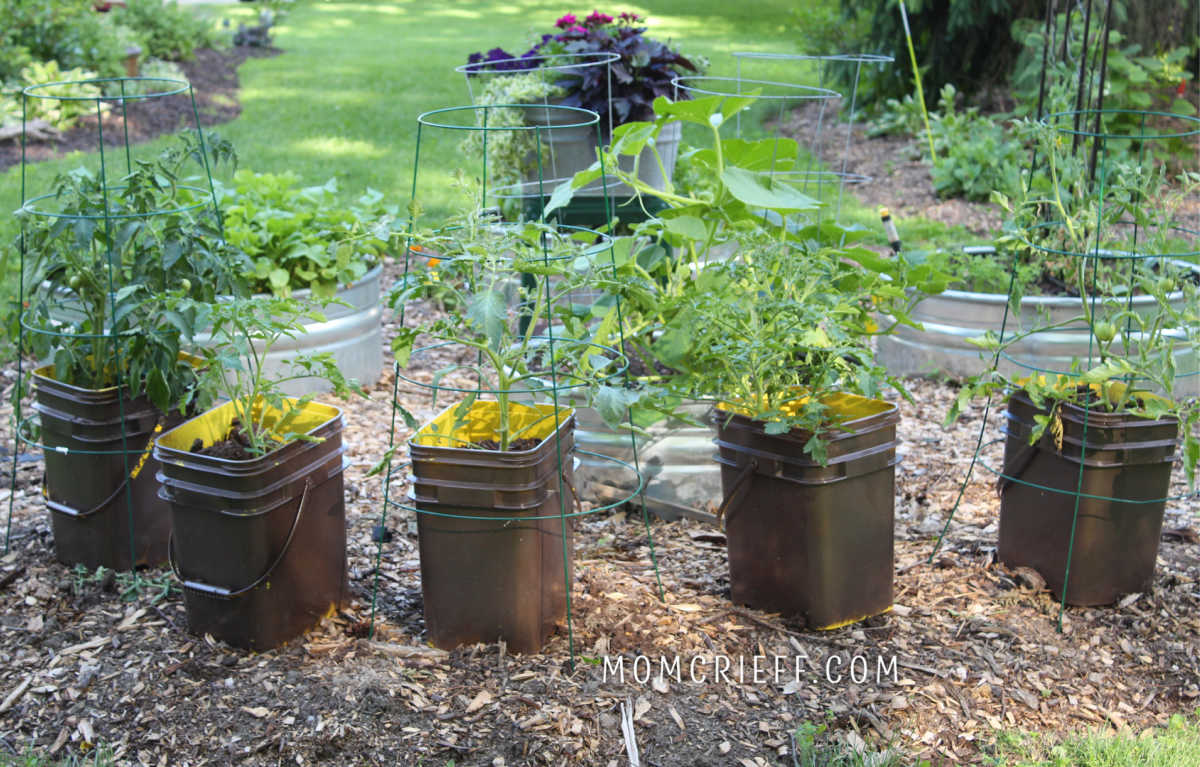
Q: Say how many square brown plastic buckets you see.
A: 5